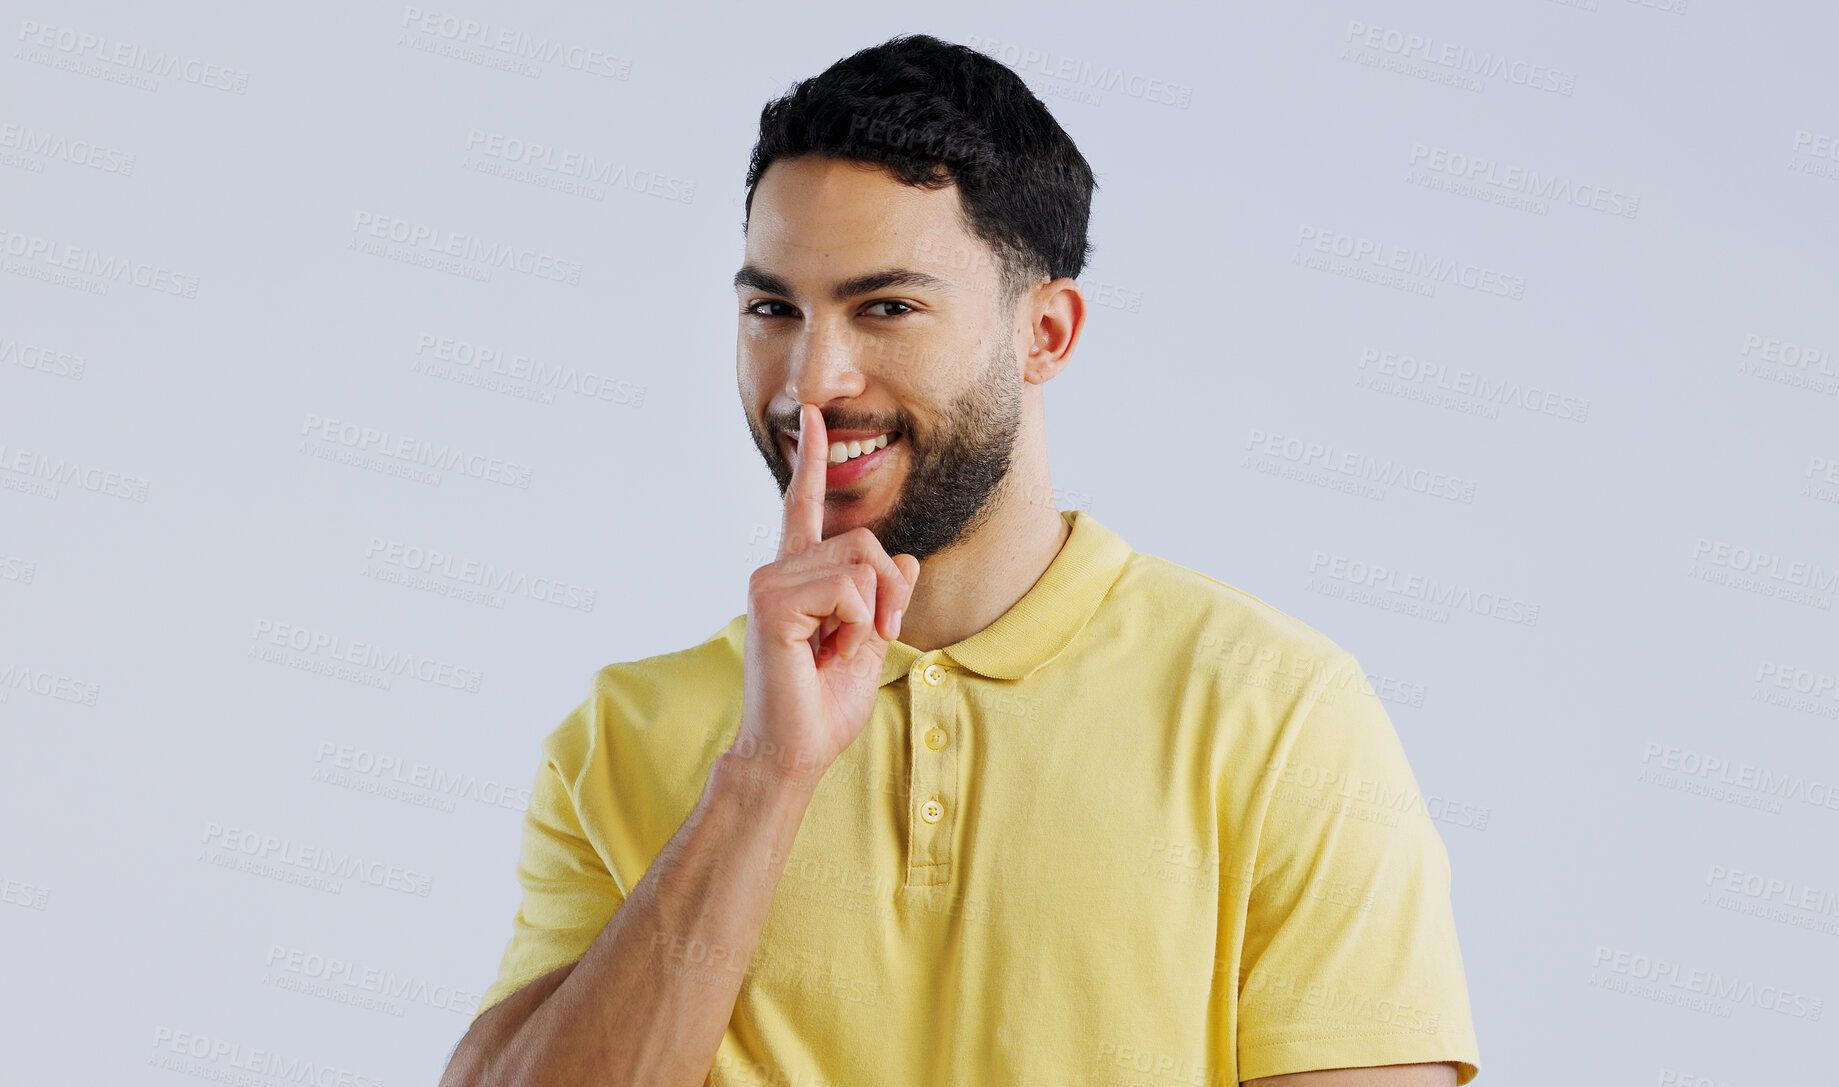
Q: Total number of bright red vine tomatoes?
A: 0